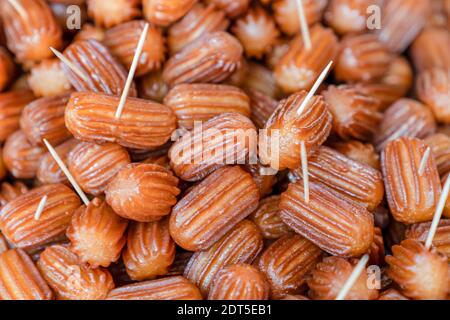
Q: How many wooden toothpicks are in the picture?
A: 11